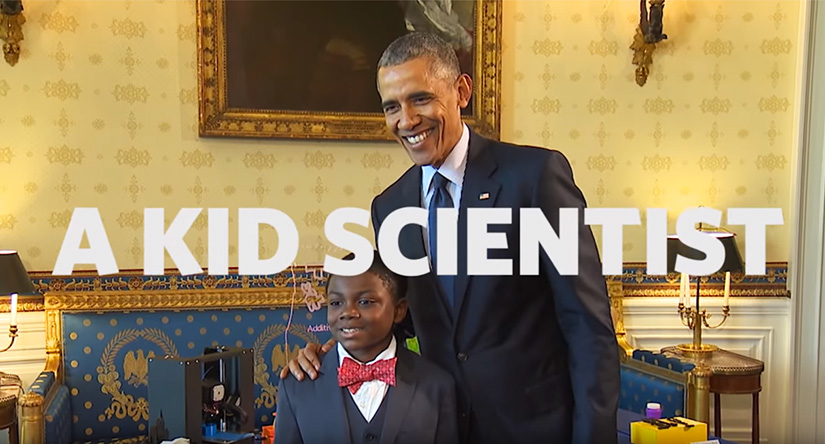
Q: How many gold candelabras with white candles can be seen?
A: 2